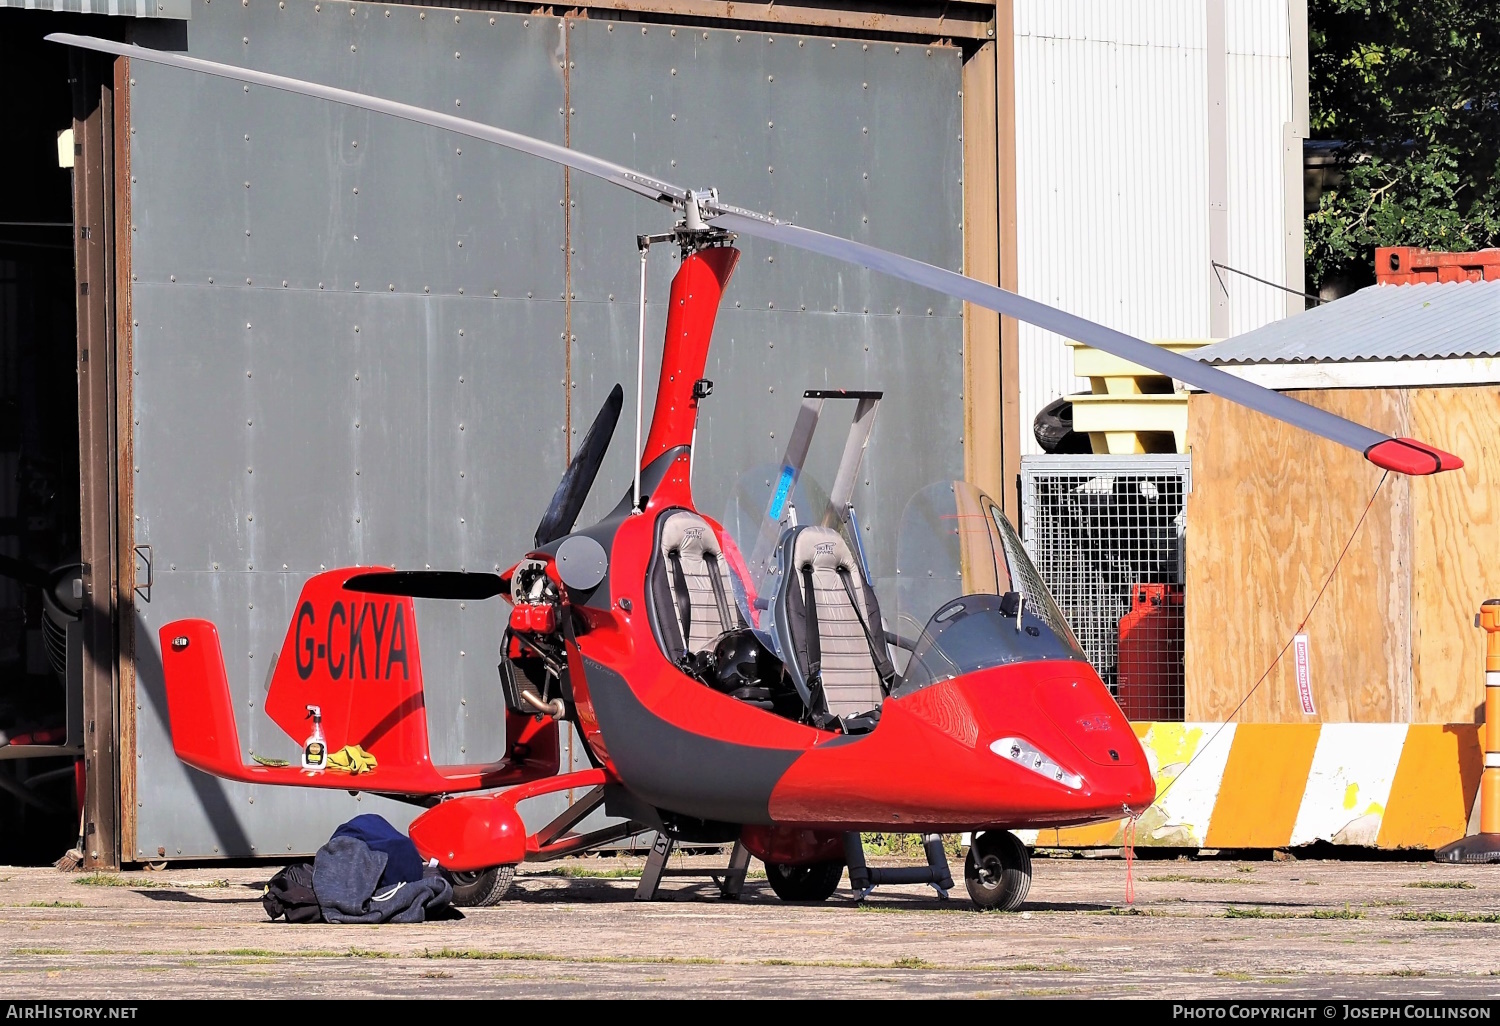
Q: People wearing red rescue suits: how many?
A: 0